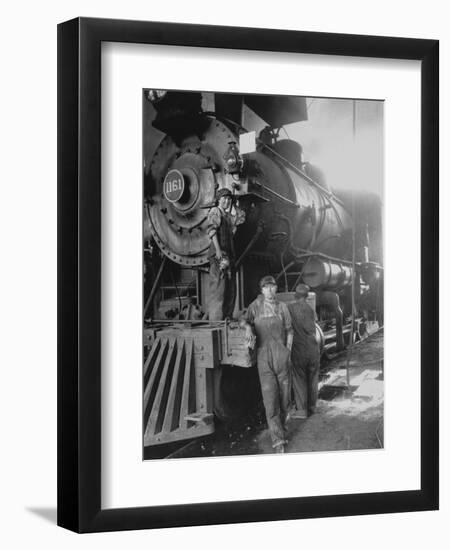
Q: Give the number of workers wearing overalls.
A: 3